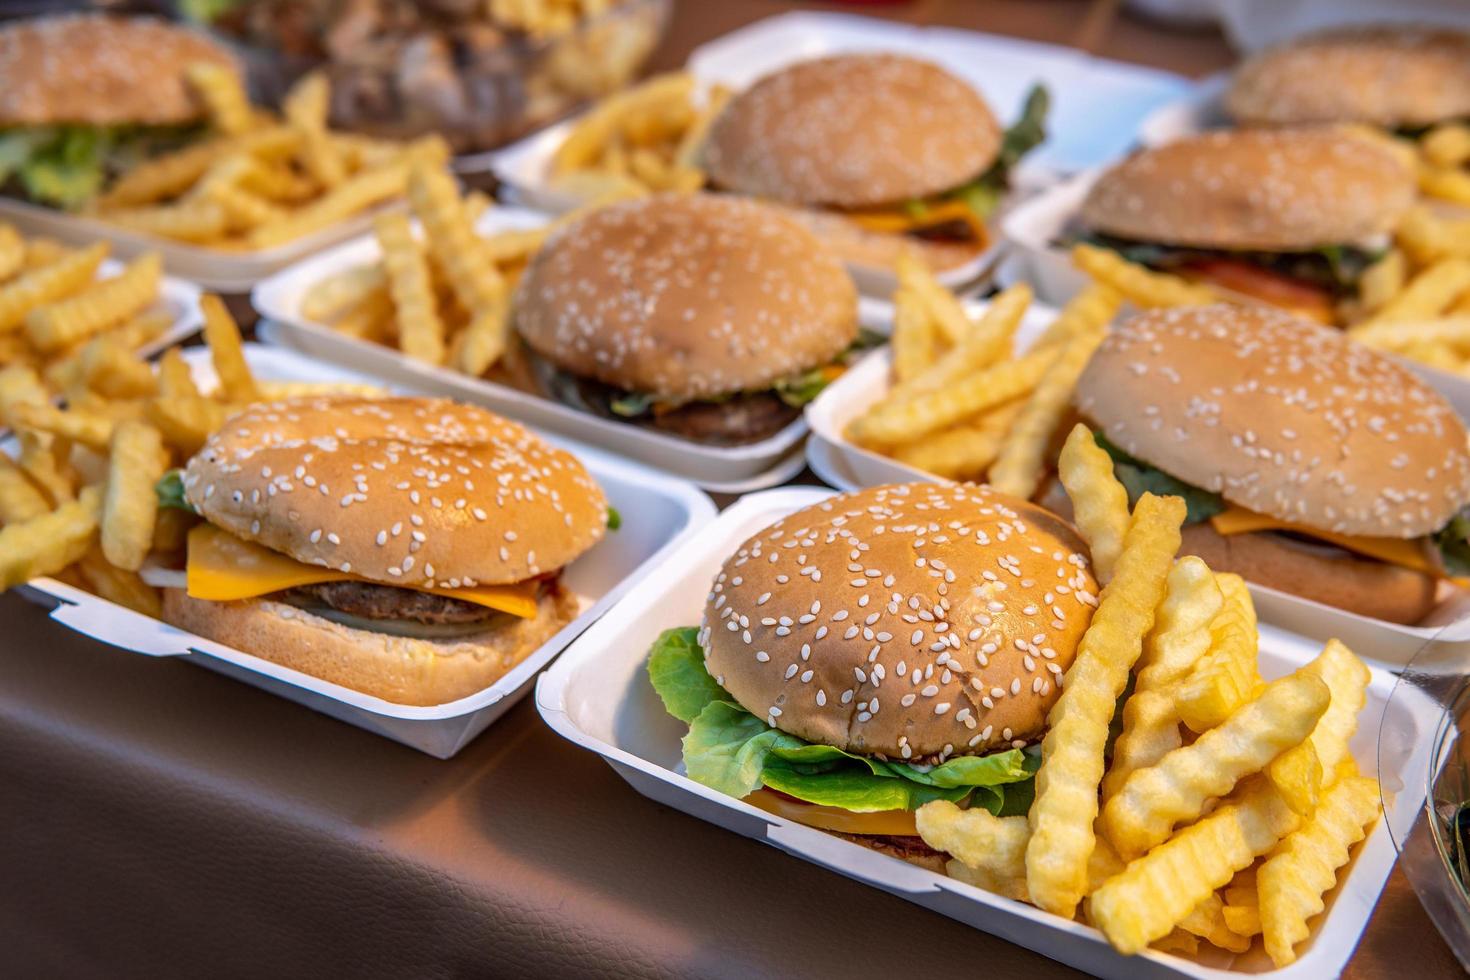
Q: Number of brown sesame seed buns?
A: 8